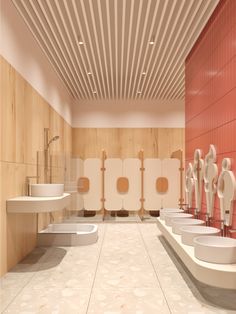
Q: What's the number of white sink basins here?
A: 6